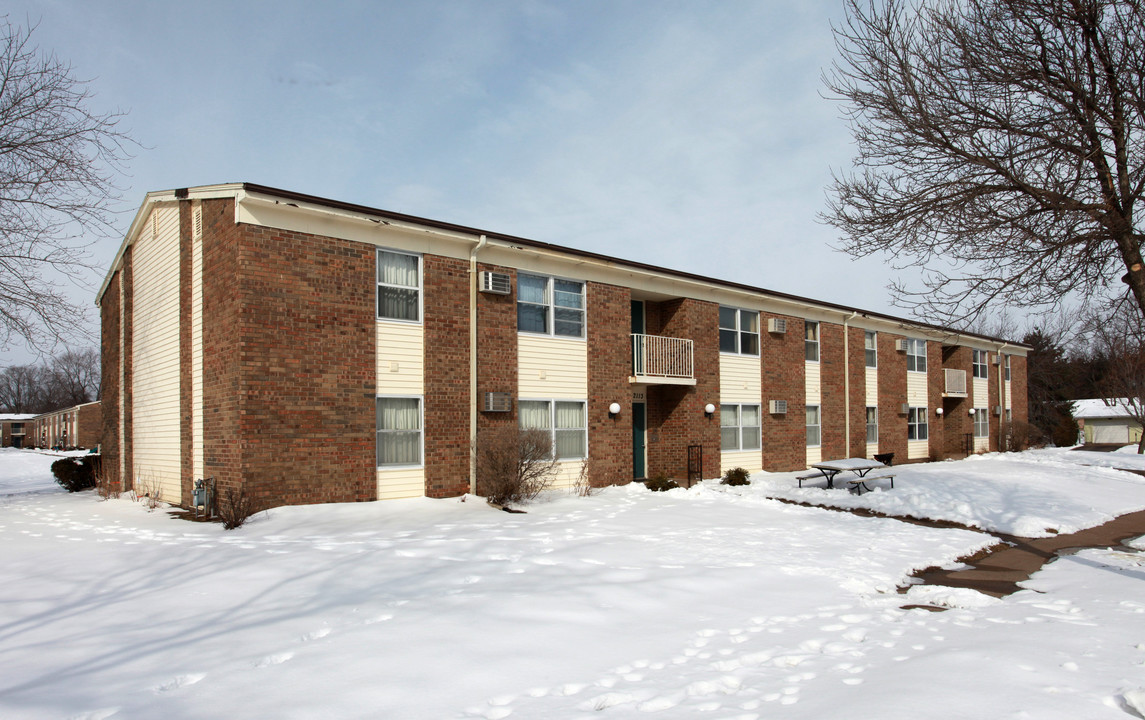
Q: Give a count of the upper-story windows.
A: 8